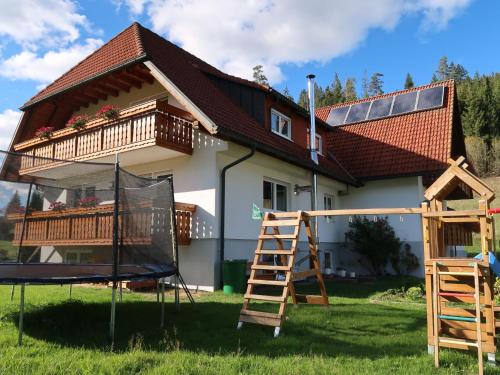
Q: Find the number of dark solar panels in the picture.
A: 5